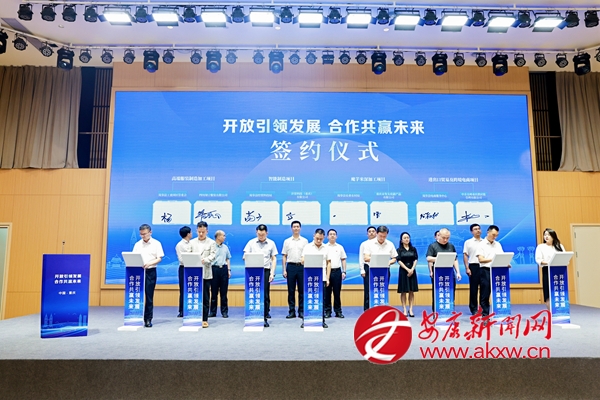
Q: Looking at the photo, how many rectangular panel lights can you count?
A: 10